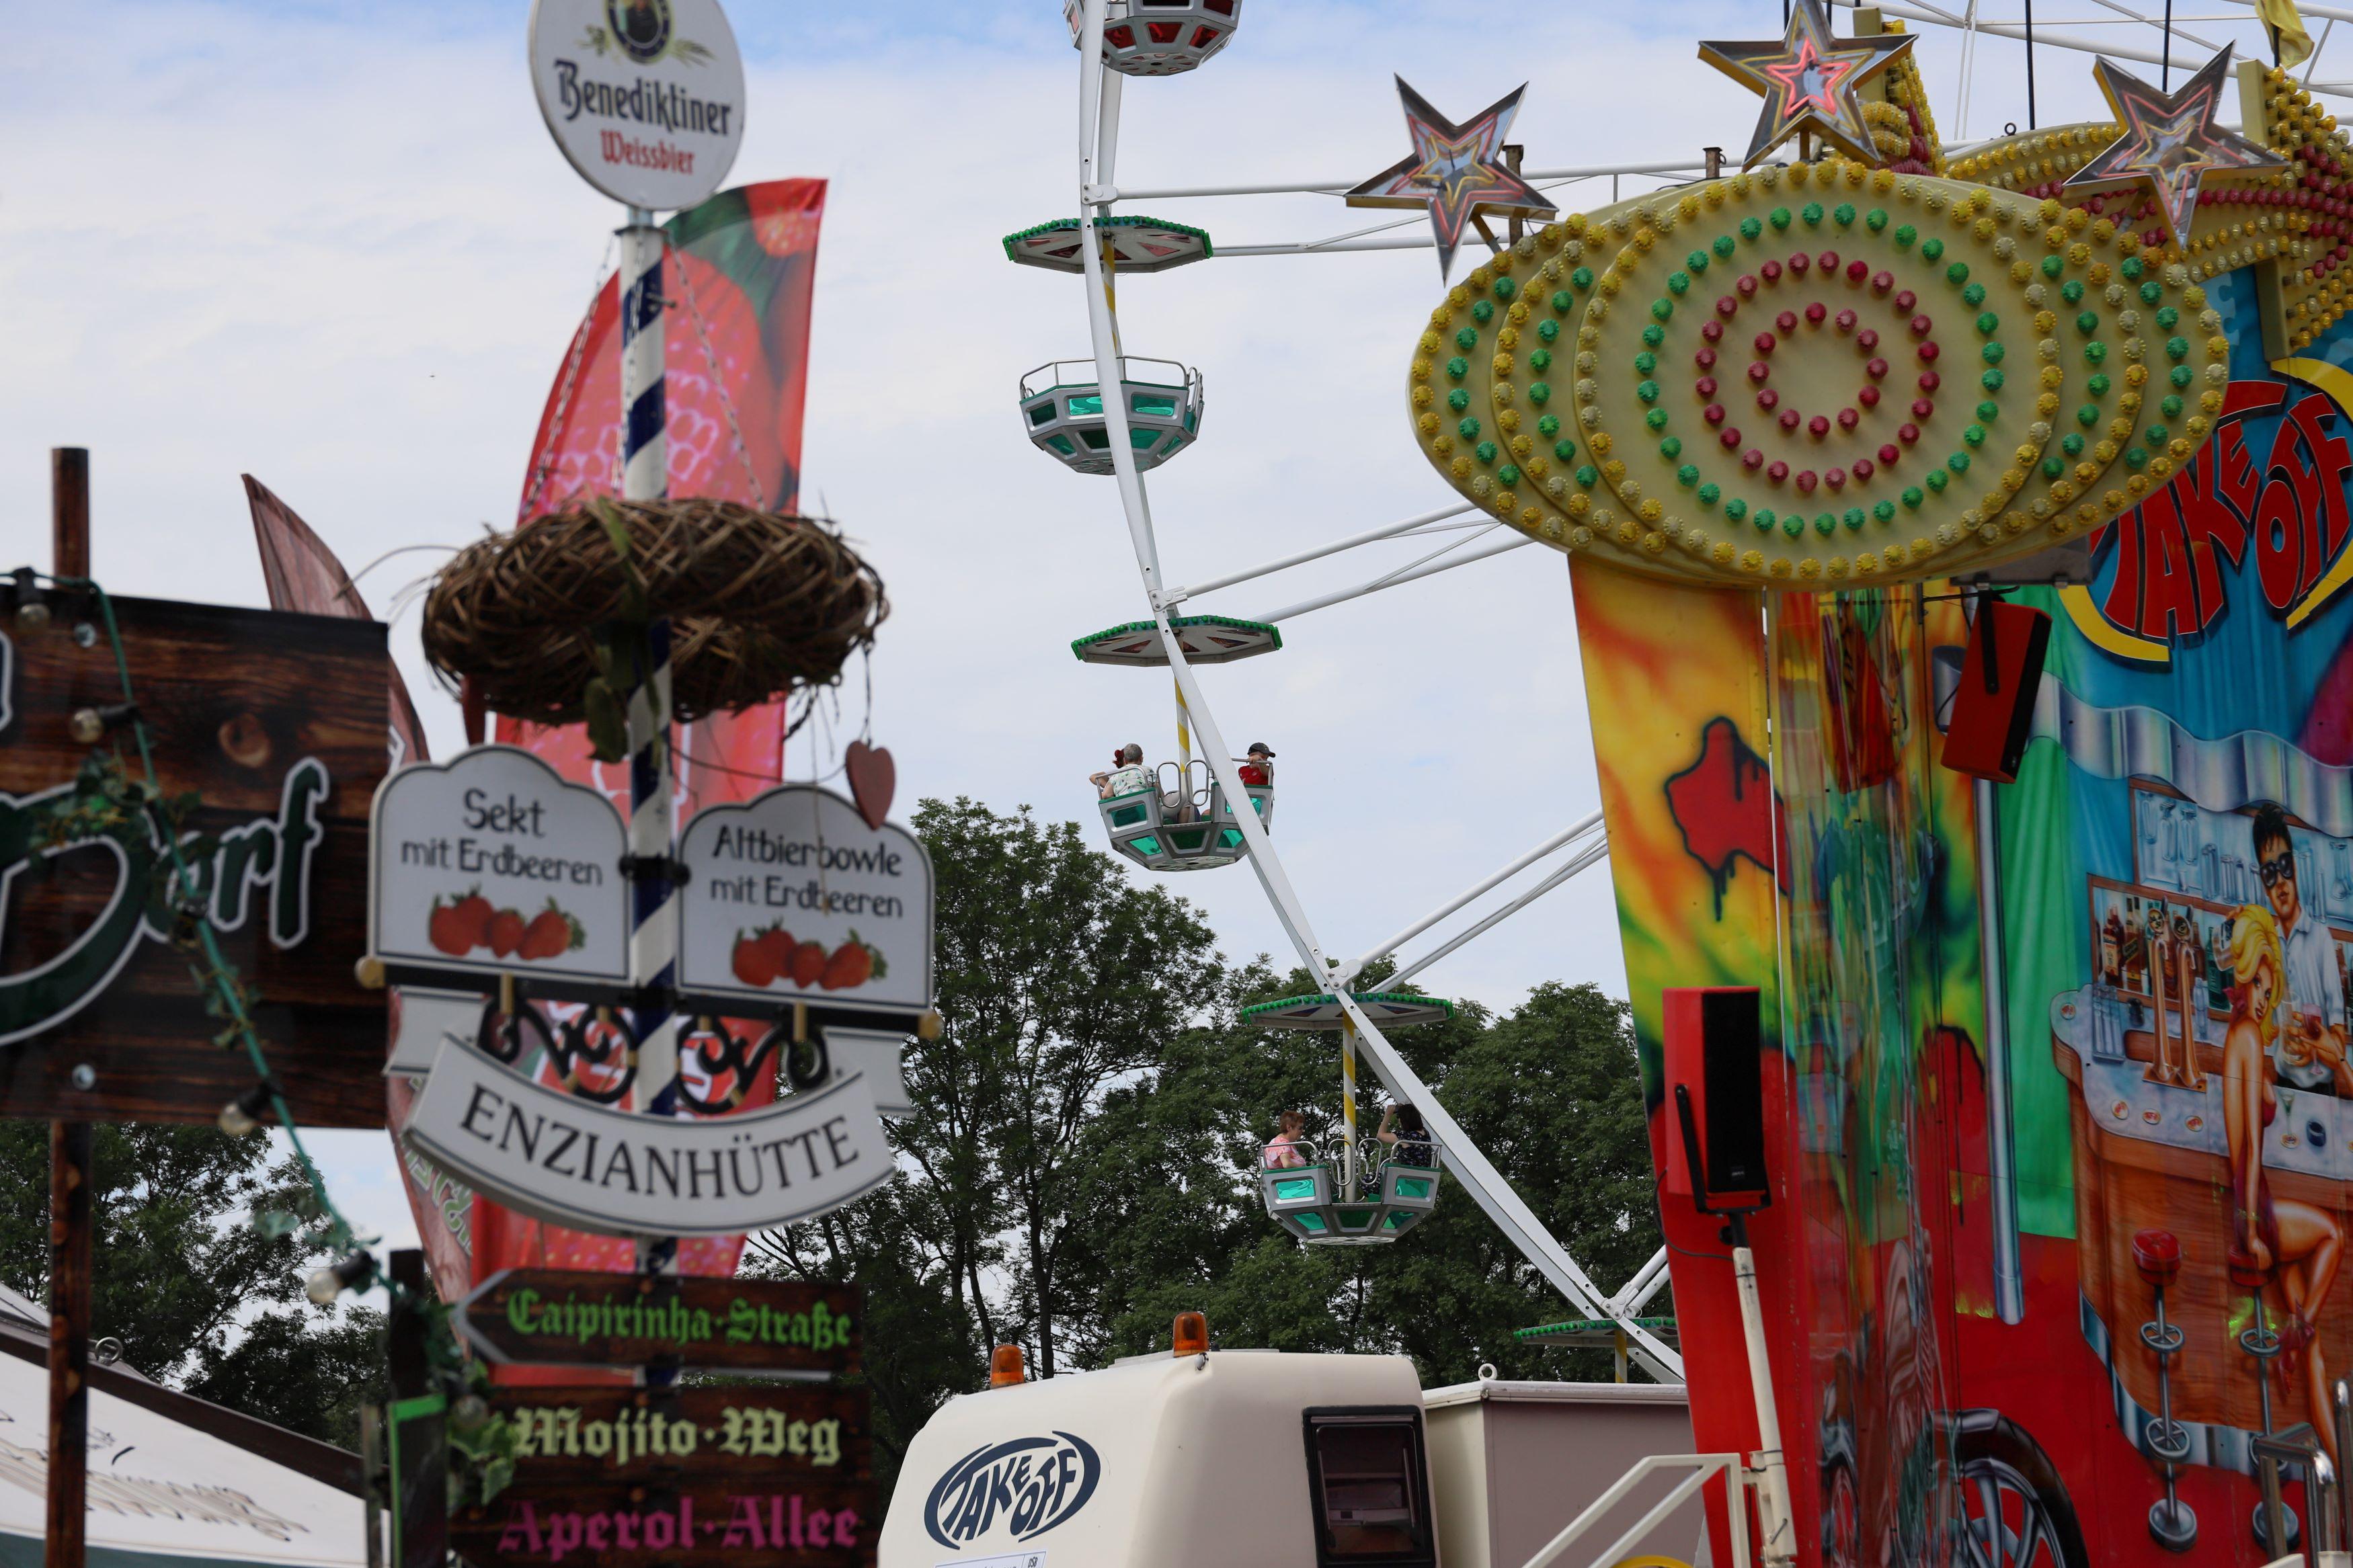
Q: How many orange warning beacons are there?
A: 2